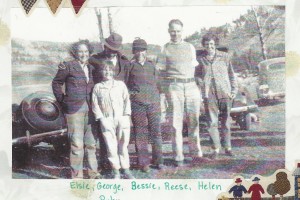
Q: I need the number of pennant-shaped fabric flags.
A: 3